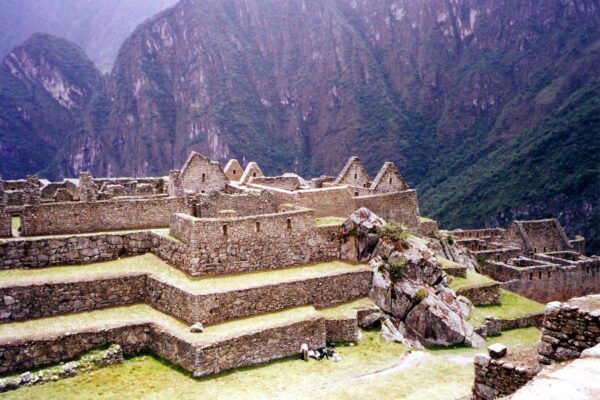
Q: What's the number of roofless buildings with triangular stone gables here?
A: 5